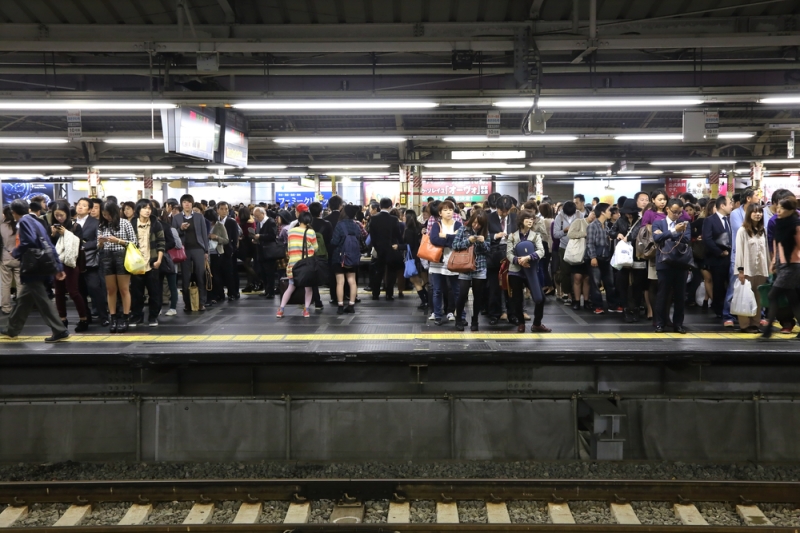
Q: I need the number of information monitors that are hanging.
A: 2